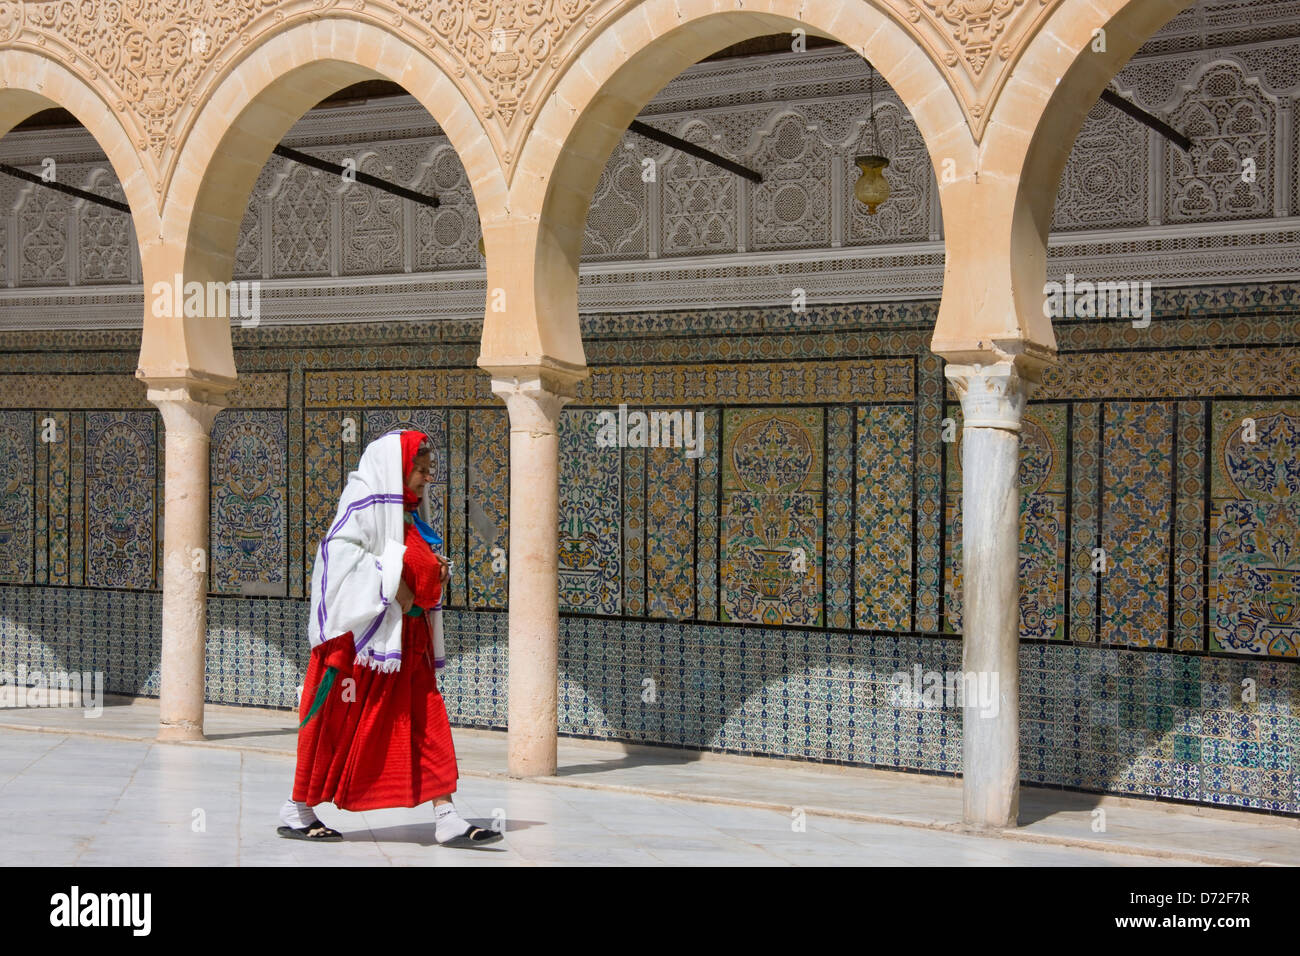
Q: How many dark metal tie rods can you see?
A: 4